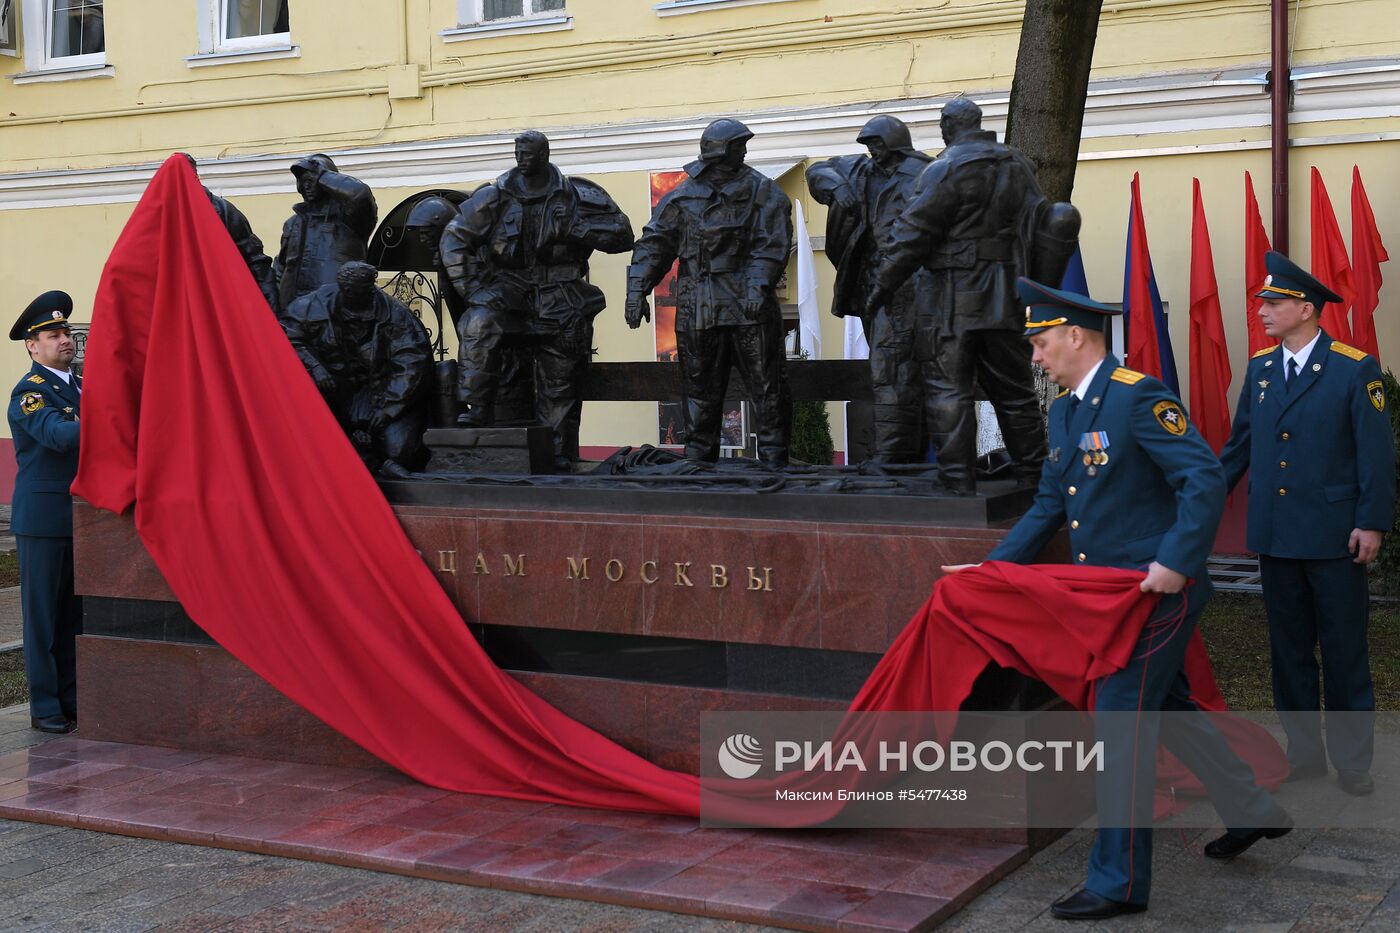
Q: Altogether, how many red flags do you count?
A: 5